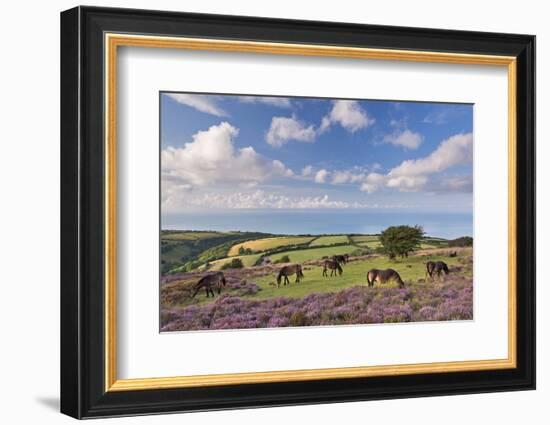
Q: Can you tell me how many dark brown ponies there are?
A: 6